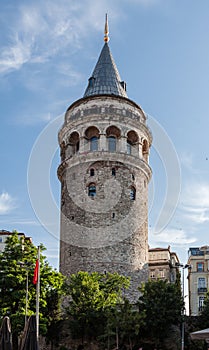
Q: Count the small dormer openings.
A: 2